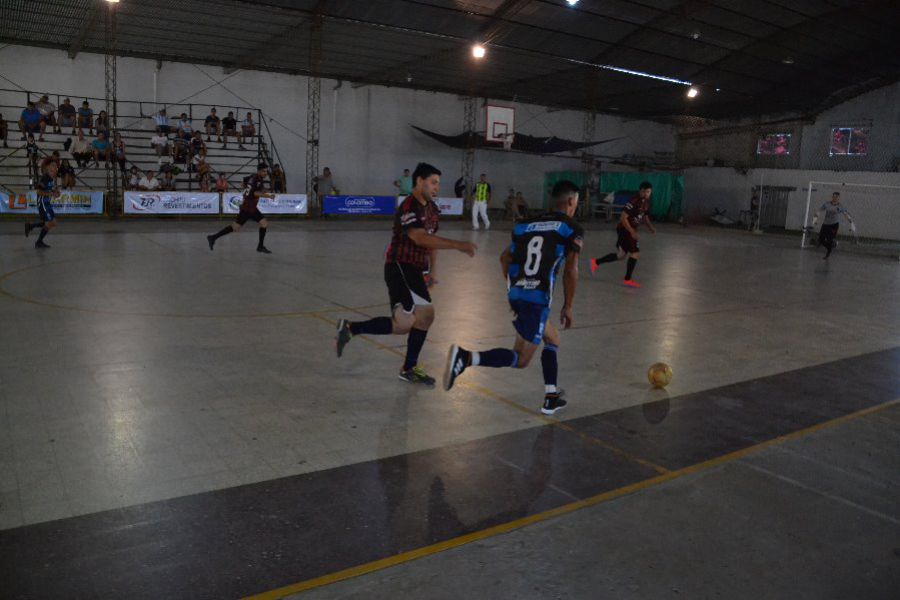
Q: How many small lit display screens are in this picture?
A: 2